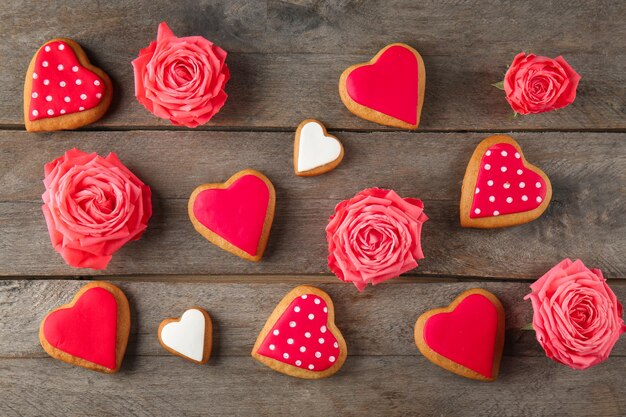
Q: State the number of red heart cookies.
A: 7